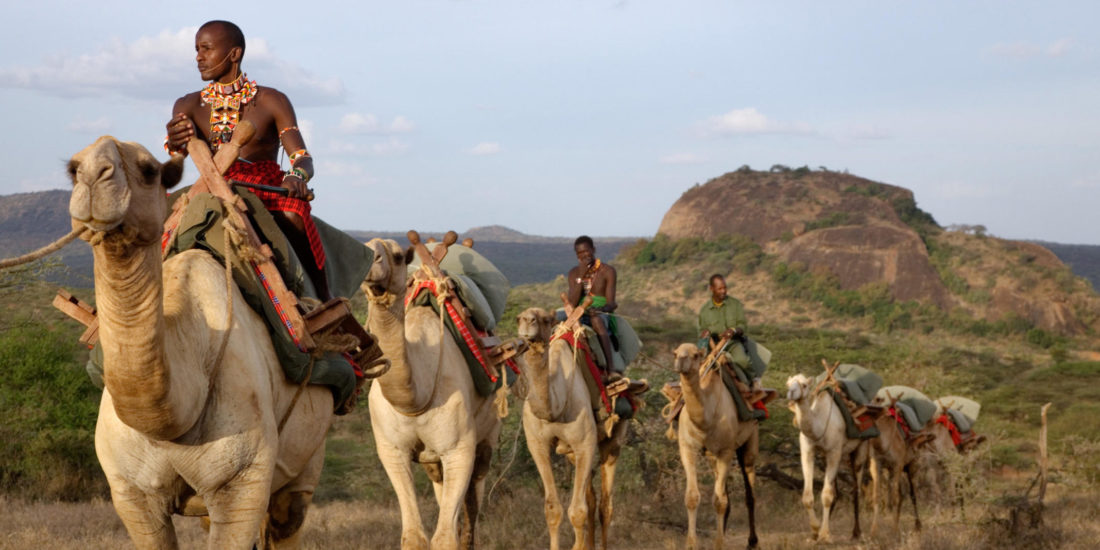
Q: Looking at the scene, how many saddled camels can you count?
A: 7